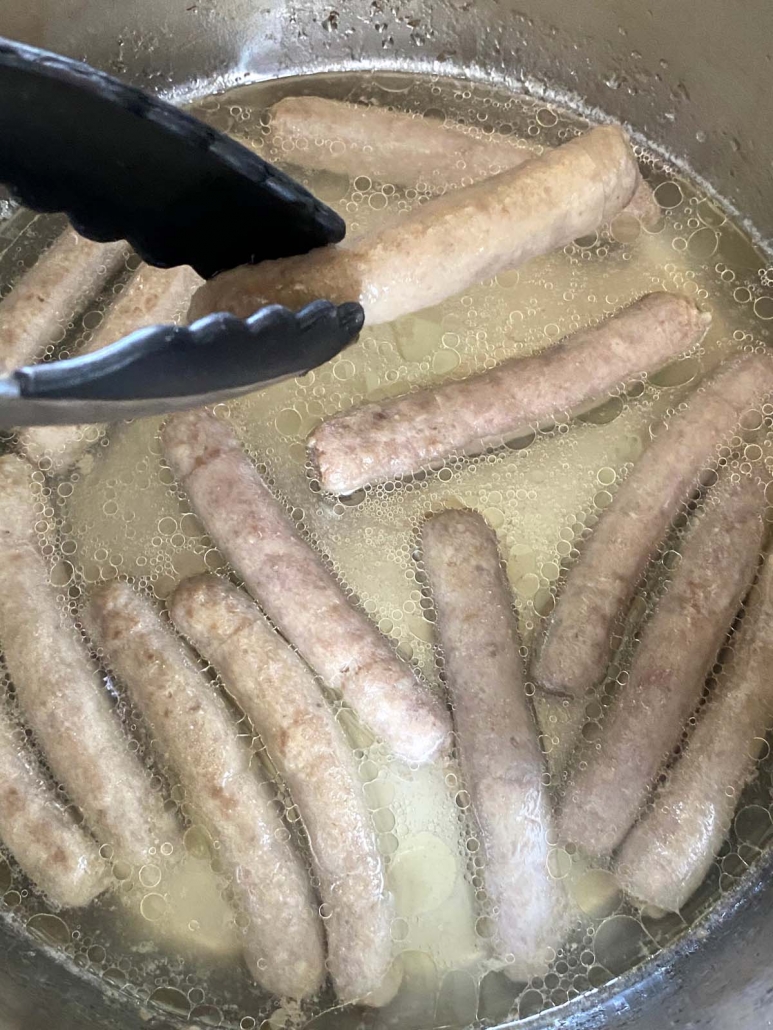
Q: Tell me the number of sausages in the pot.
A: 14